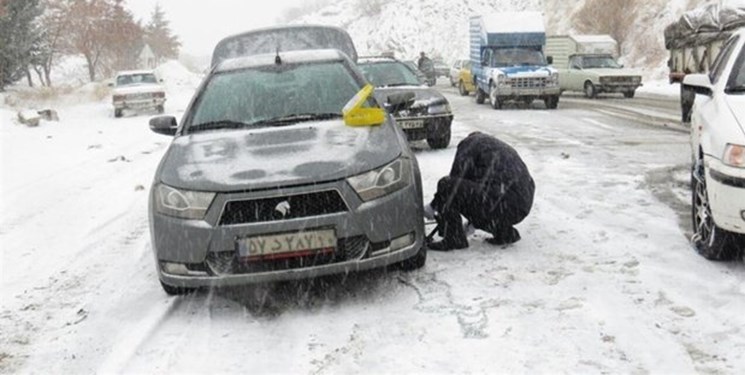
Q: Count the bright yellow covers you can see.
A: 1